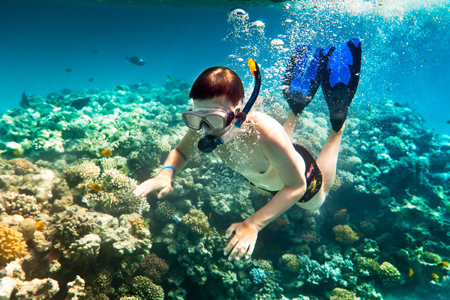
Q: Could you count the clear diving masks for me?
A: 1